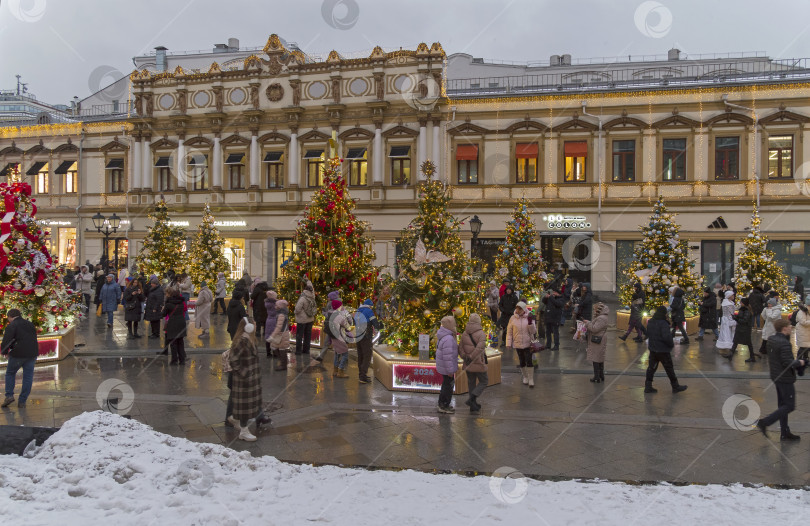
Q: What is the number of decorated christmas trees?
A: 8